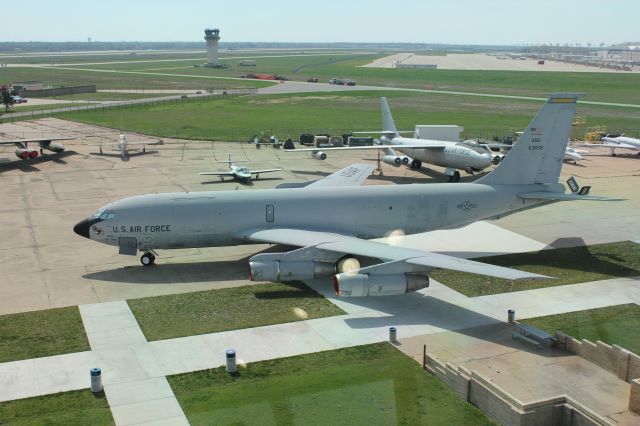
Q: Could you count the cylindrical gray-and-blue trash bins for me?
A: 4